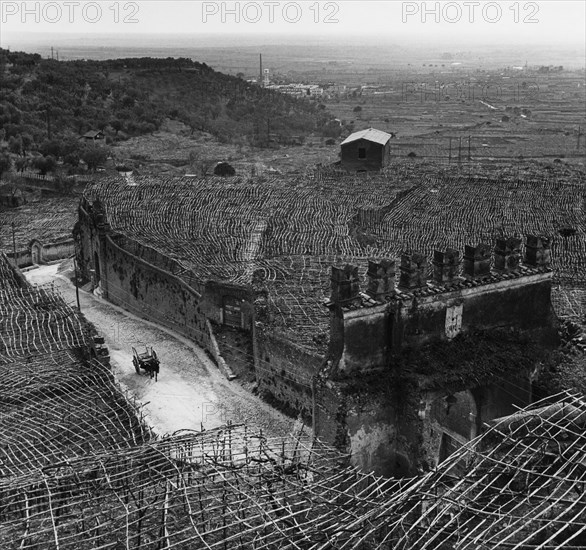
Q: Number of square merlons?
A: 7